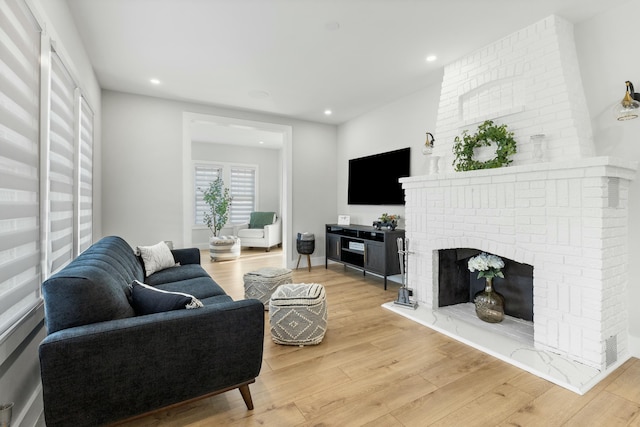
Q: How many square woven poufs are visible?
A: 2